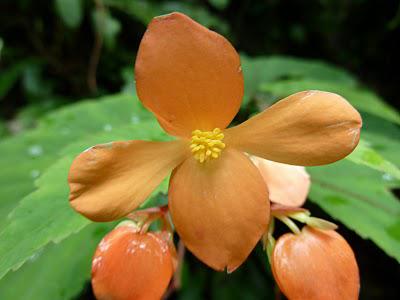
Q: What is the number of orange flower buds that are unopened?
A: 2